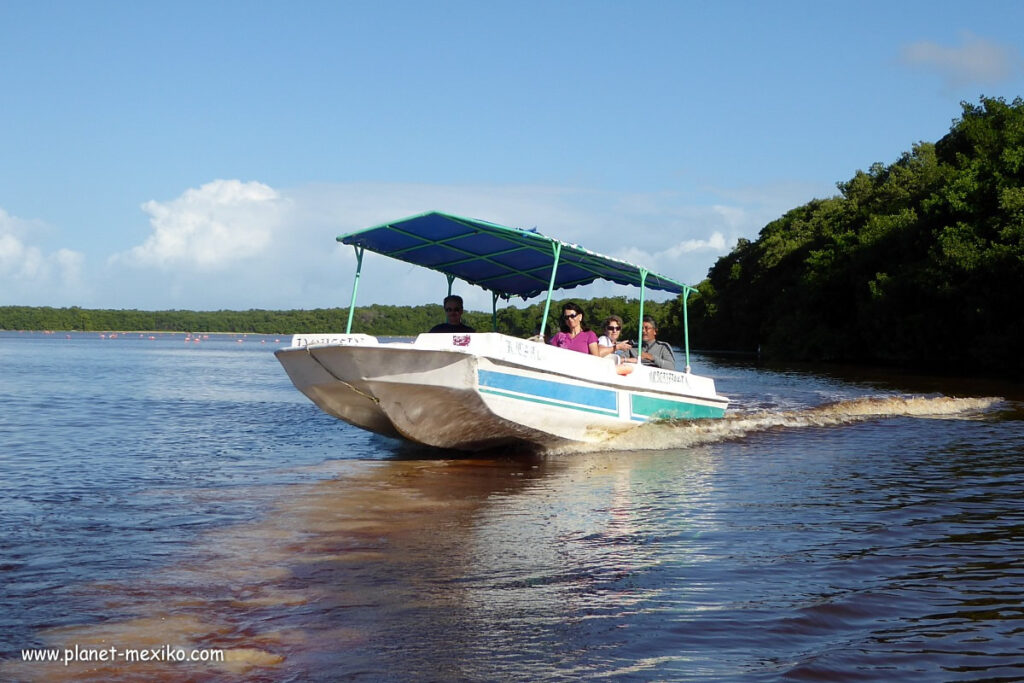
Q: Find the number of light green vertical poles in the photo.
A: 6